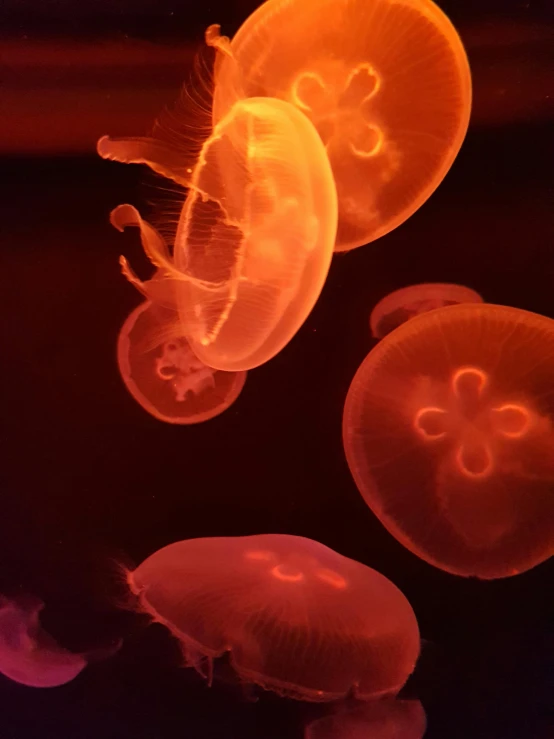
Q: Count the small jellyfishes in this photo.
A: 4